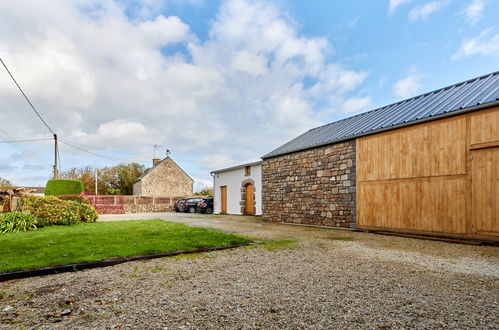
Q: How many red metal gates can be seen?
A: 1